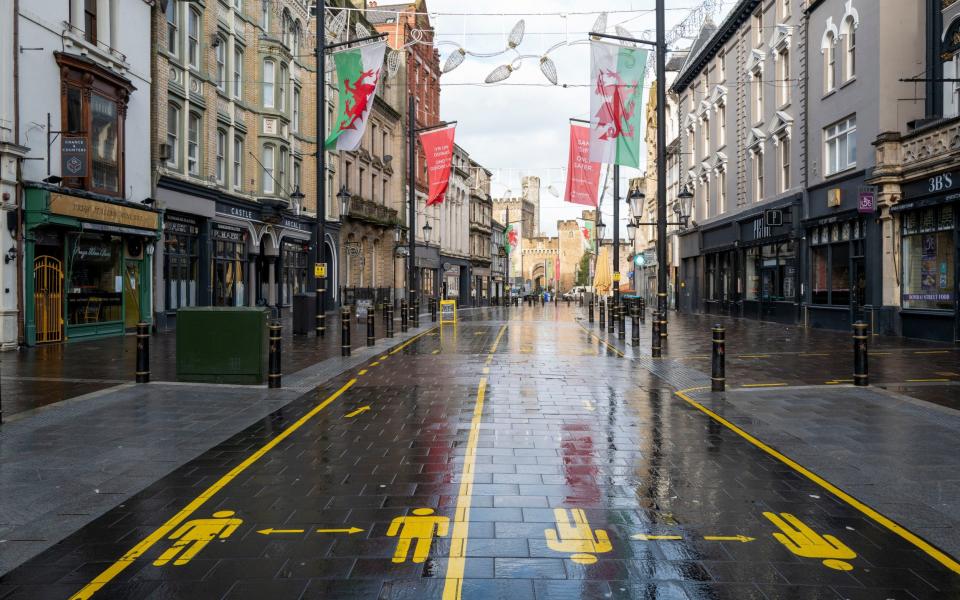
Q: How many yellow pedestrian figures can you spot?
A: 4